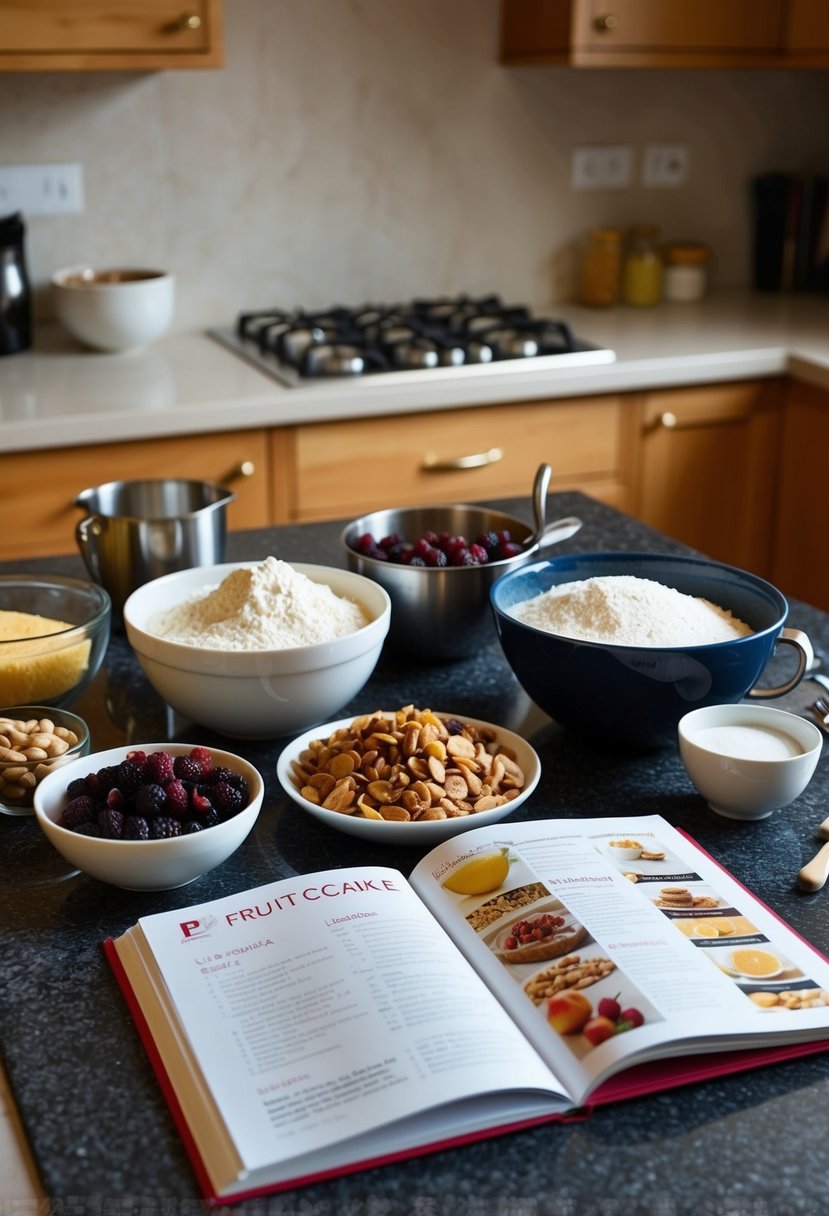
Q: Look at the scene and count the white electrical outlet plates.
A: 3